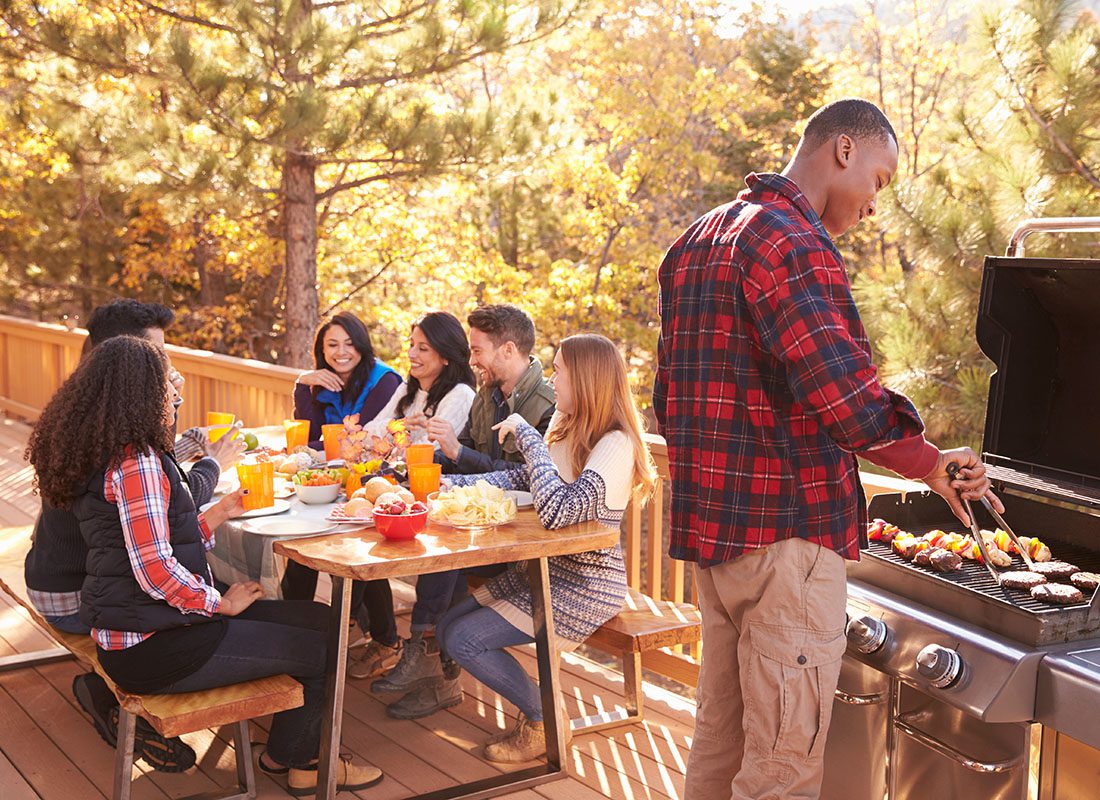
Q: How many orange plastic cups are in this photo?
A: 6